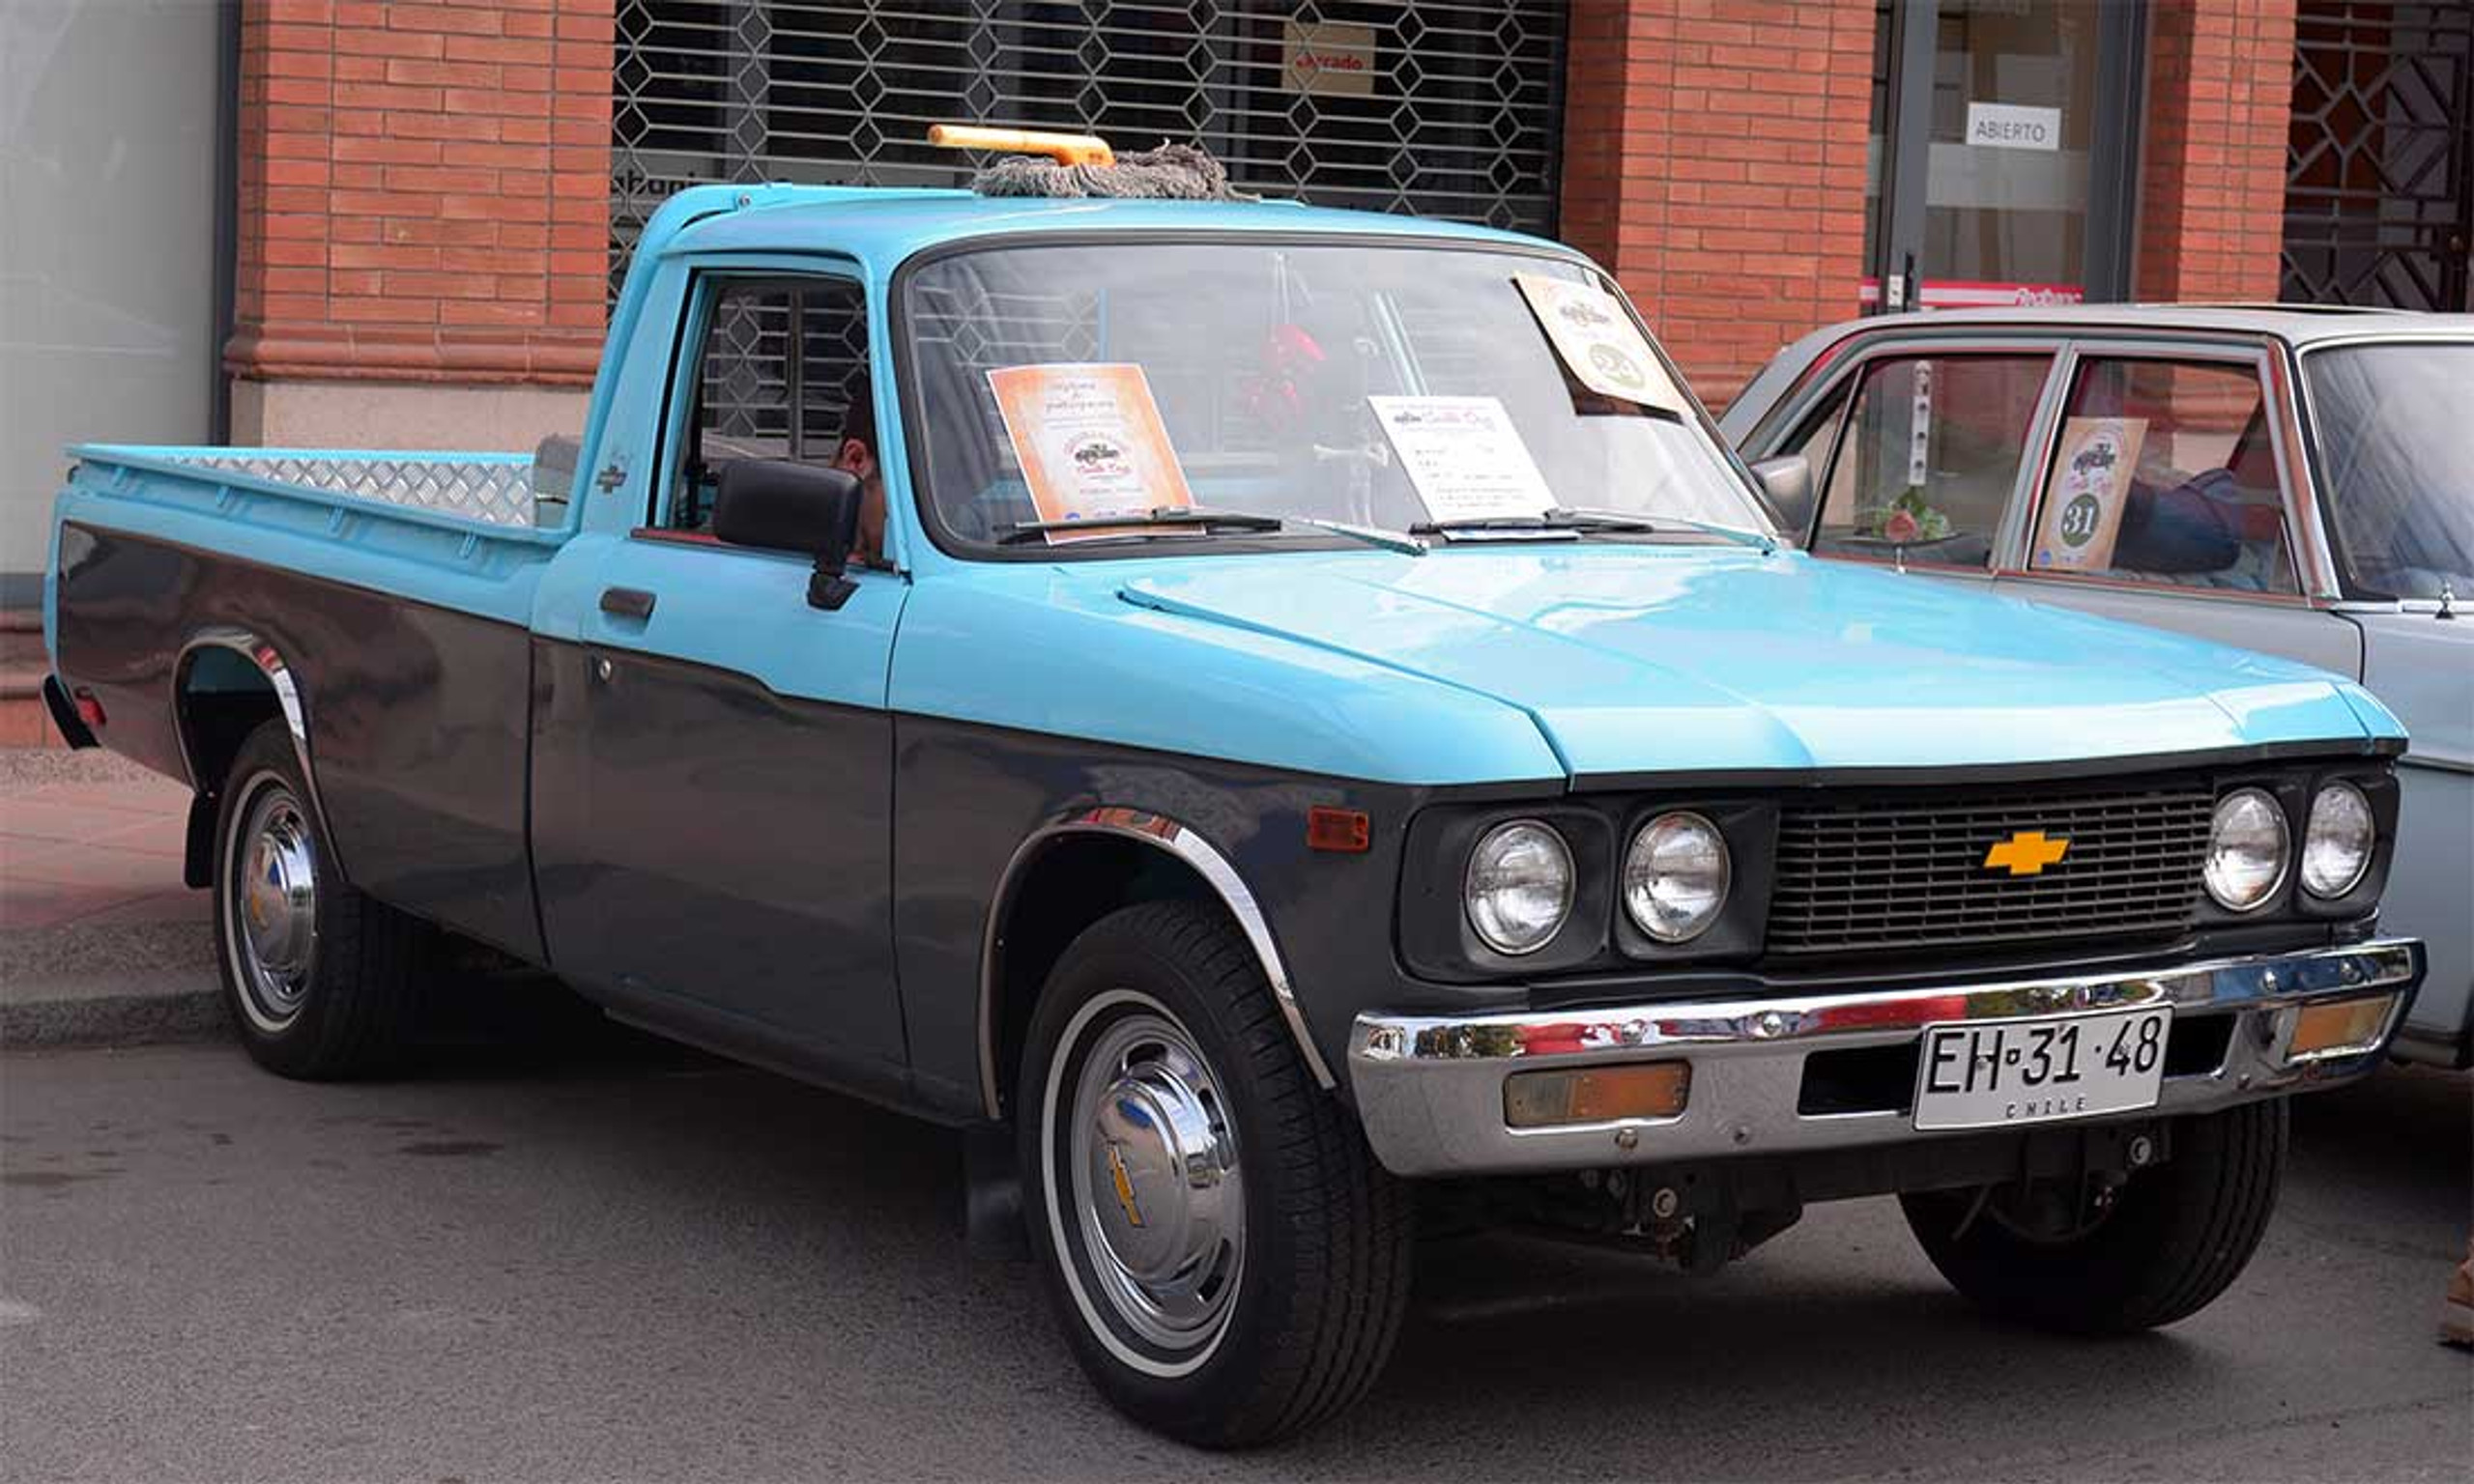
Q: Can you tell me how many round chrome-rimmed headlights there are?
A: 4